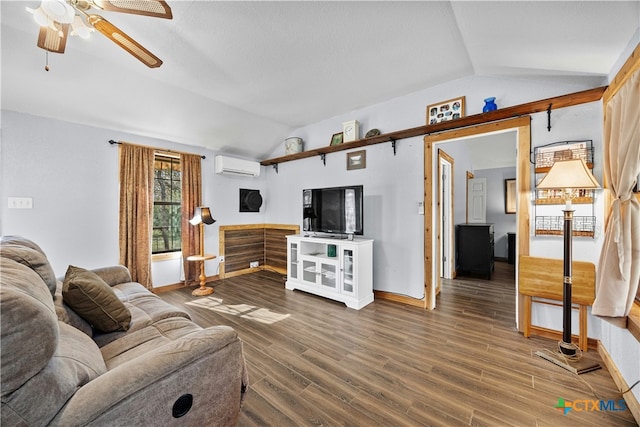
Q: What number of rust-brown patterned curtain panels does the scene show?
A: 2